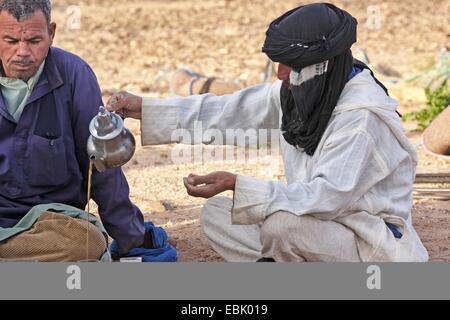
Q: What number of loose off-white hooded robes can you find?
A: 1